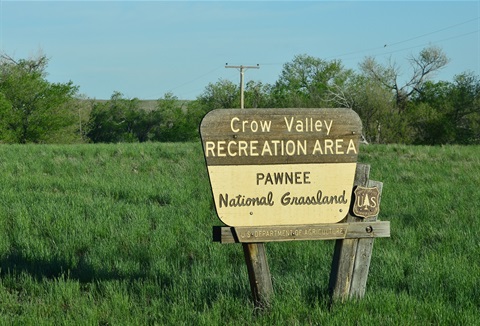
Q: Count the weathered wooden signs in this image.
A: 1